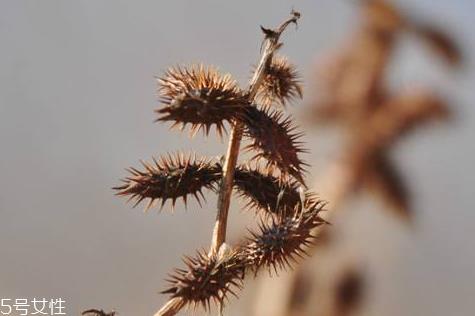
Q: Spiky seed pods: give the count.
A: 7